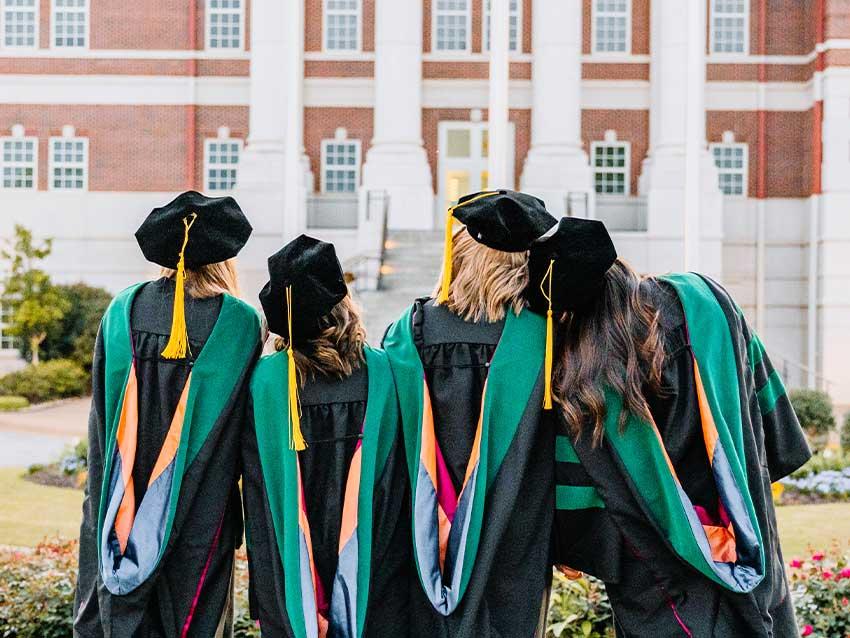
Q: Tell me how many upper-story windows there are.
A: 8